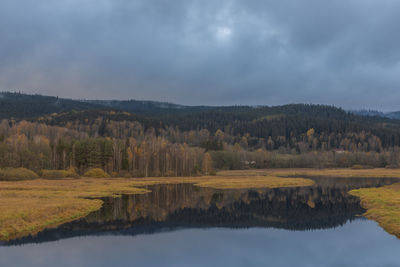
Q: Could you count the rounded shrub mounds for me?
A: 3